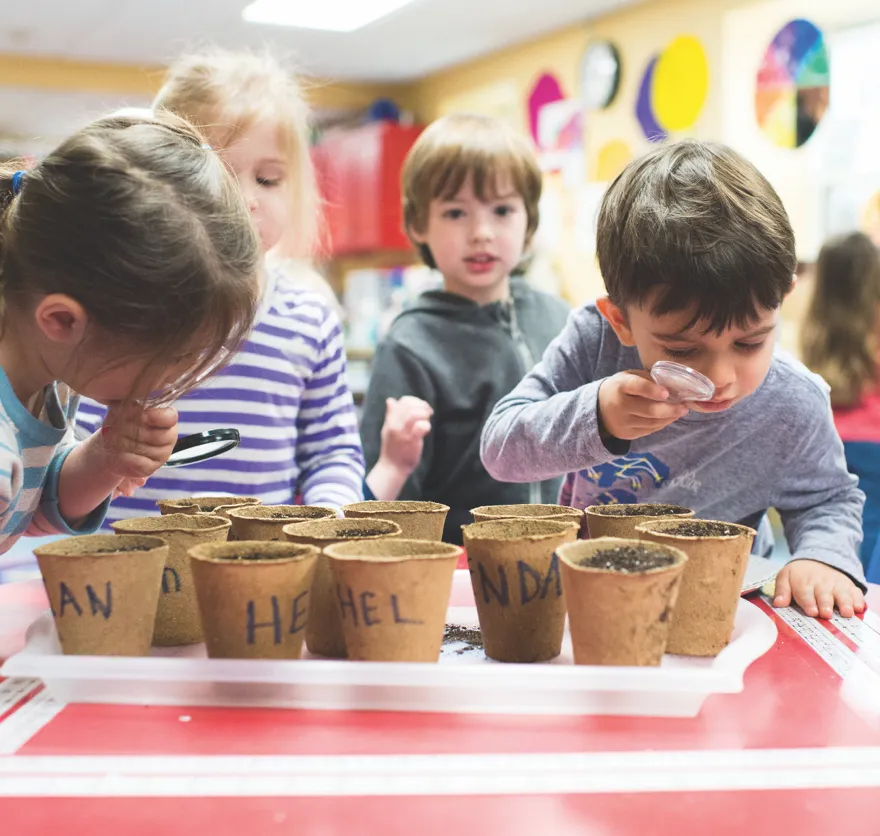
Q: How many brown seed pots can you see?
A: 13